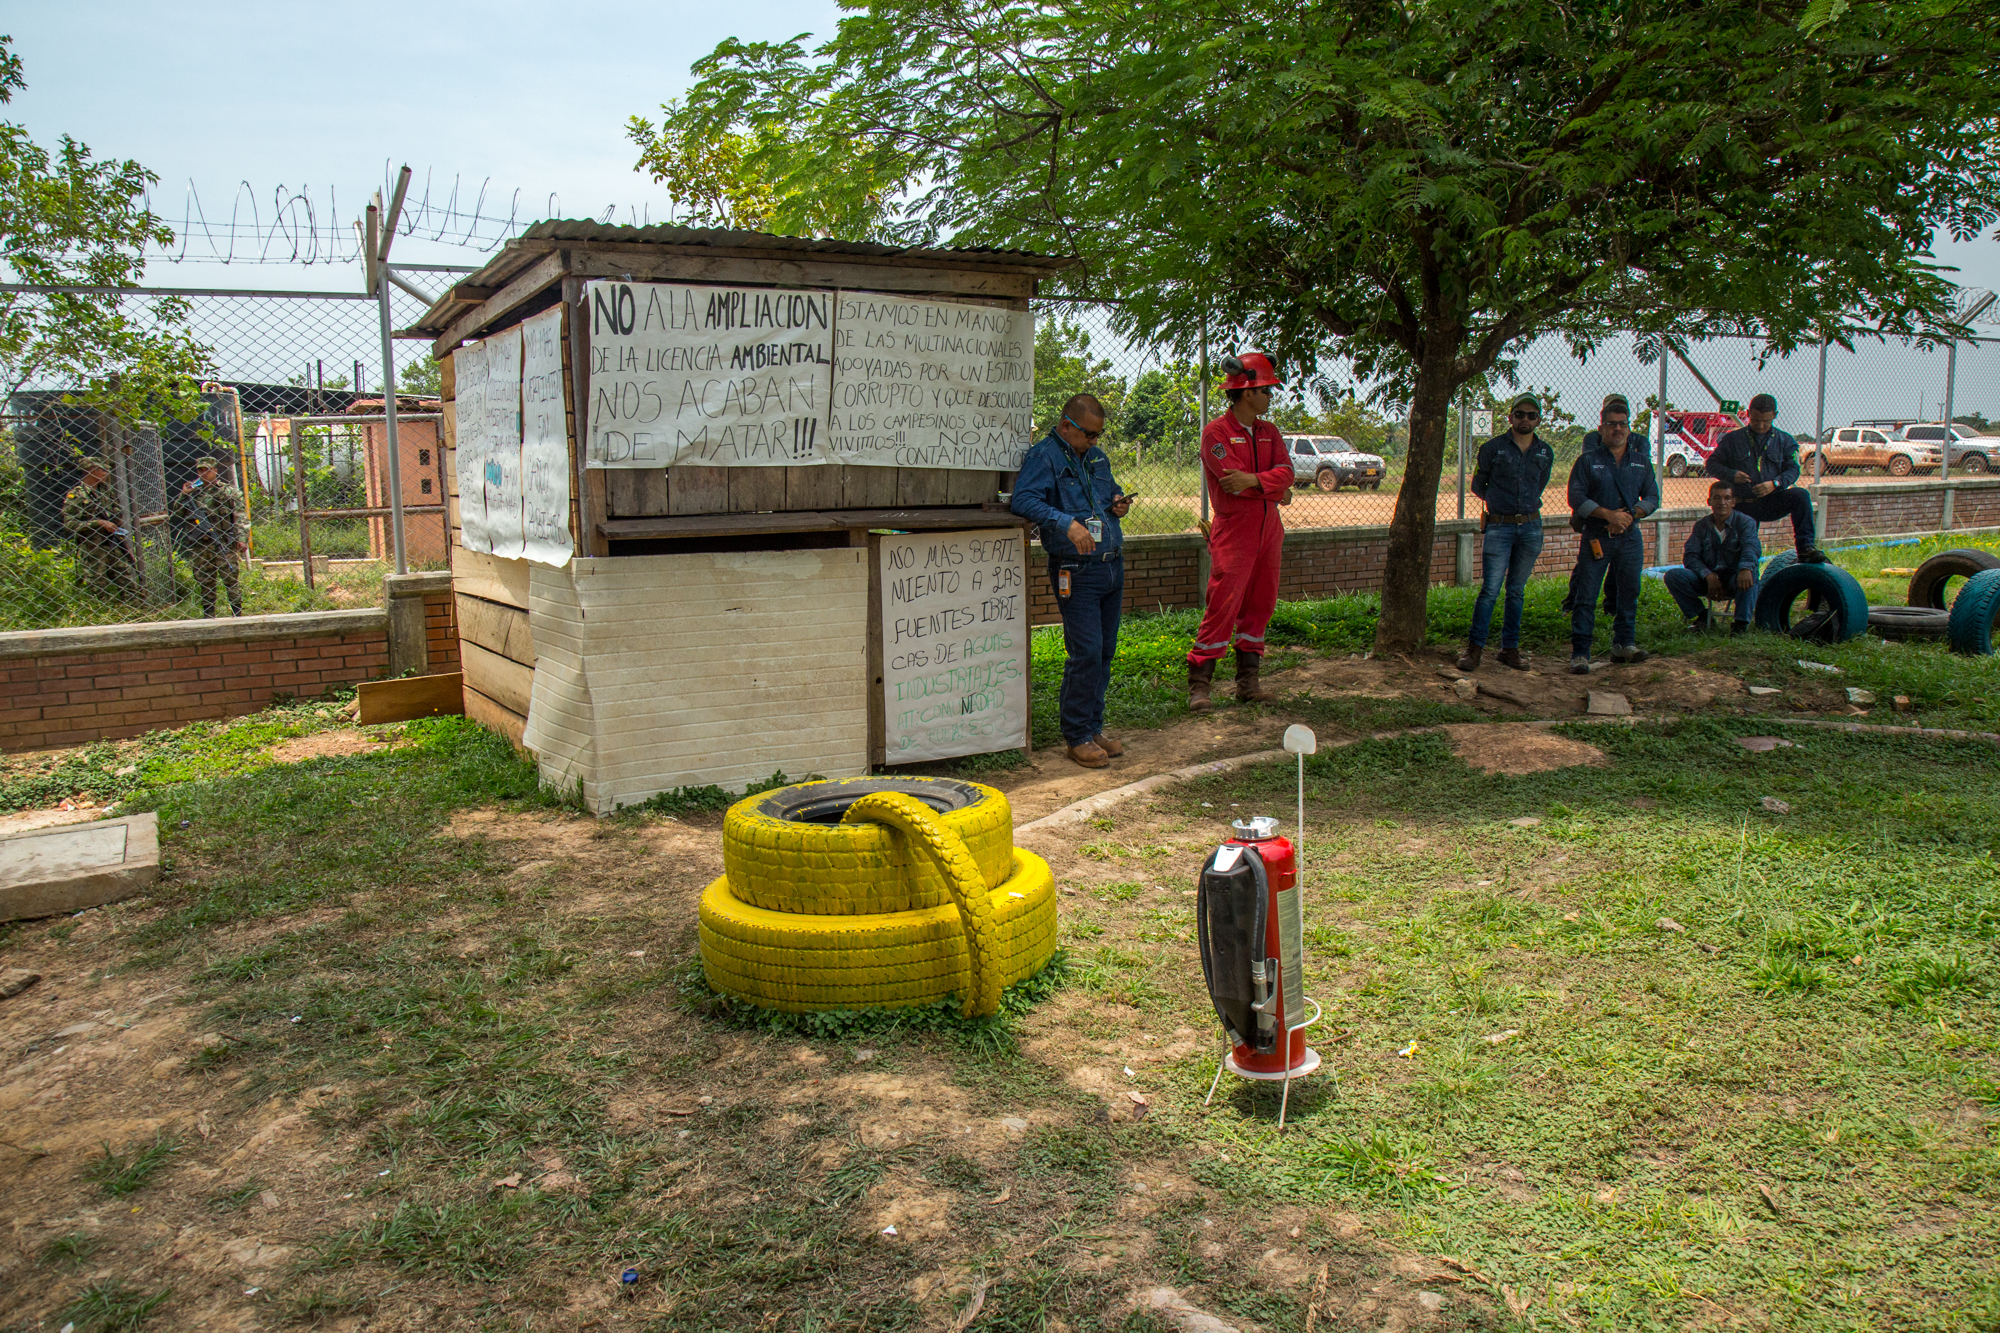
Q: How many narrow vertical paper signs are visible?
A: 3